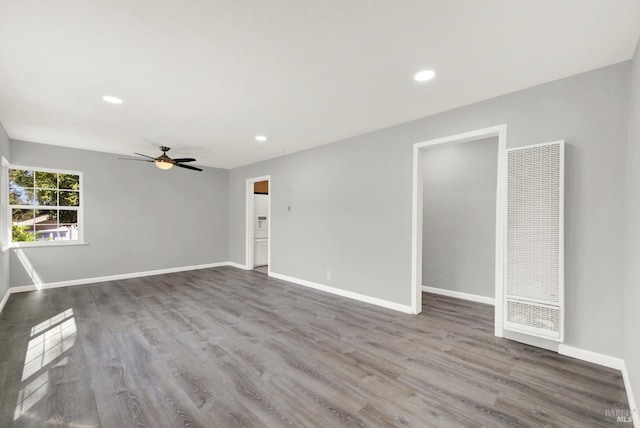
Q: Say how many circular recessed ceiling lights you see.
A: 3